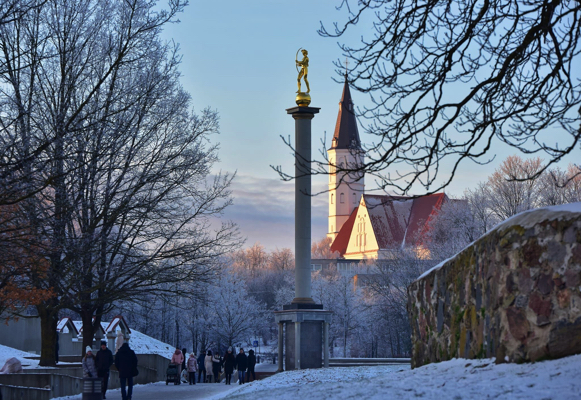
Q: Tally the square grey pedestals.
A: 1